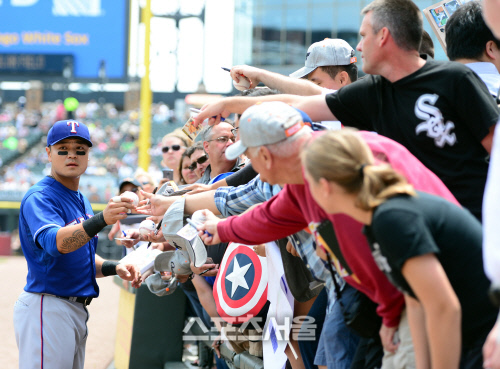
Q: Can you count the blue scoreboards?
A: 1